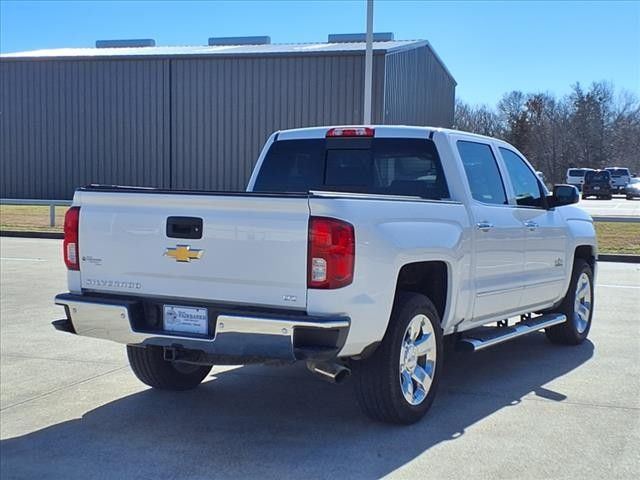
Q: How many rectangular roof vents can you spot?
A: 3